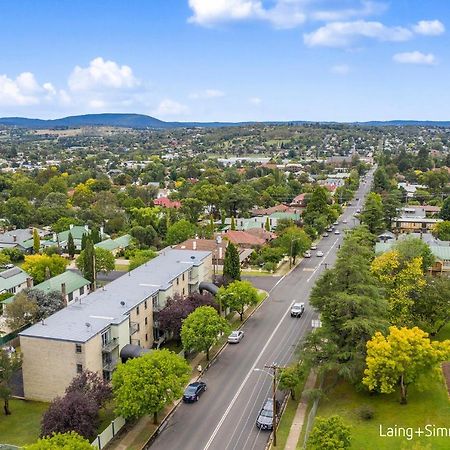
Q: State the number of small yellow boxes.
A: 0